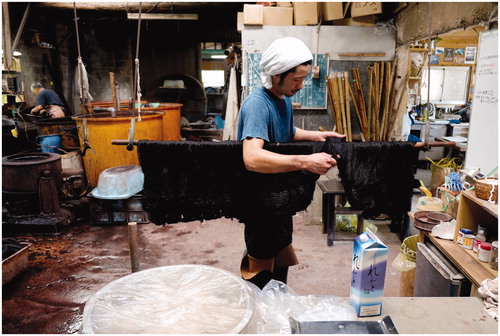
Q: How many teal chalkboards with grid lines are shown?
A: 1